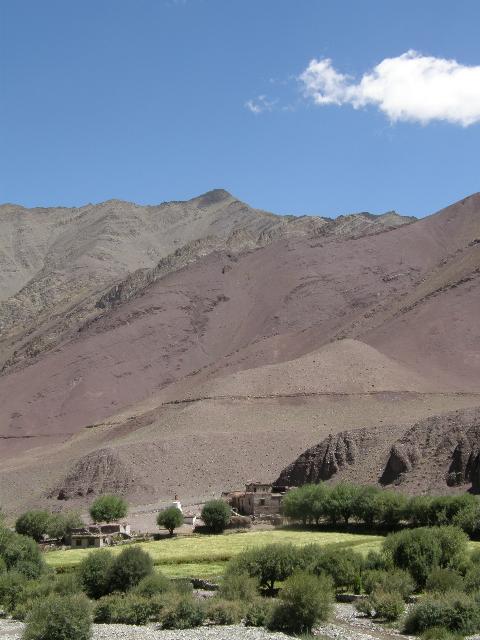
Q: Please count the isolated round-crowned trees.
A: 3